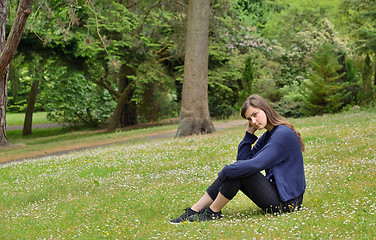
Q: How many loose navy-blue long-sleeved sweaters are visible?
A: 1